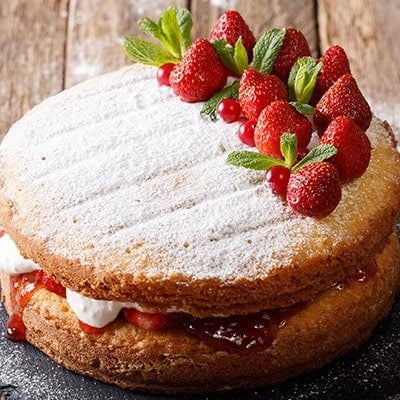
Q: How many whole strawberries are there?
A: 9